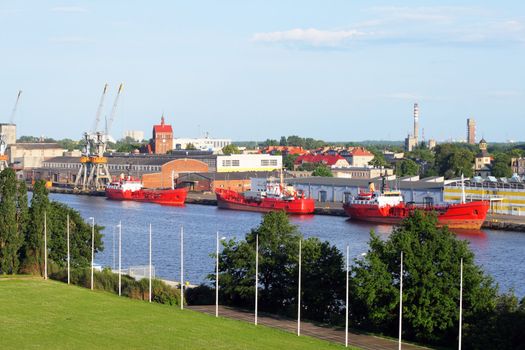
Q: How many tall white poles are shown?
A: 12